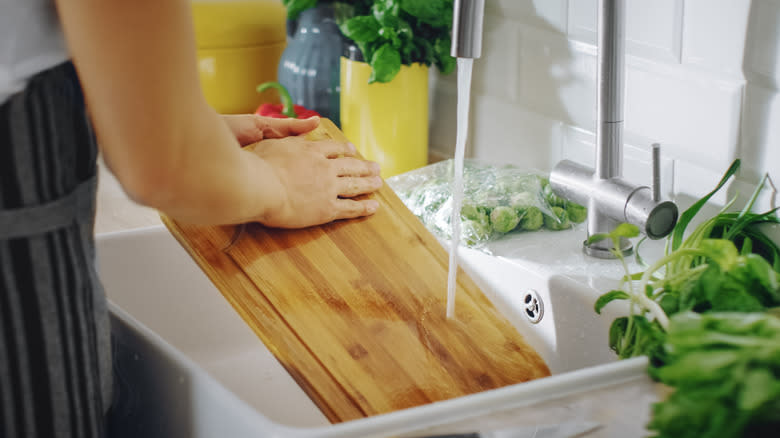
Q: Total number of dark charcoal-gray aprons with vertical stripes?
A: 1